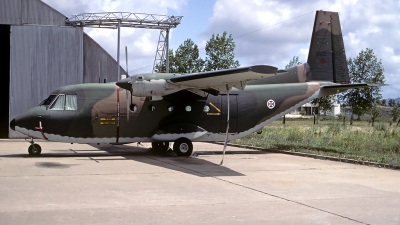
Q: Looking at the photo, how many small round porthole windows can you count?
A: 5